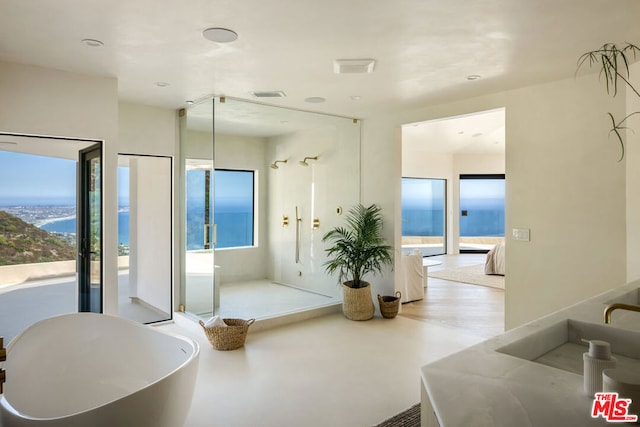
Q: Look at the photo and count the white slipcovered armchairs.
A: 1